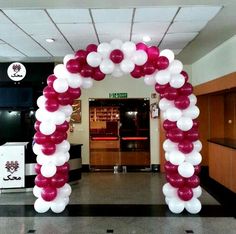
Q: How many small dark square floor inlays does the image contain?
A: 3